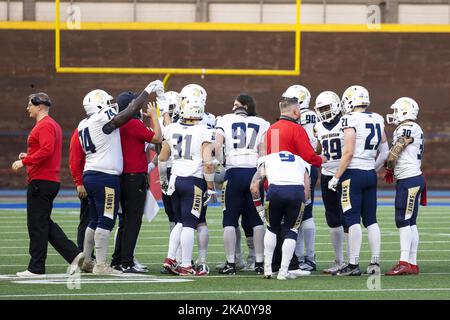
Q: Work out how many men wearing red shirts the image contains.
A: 4